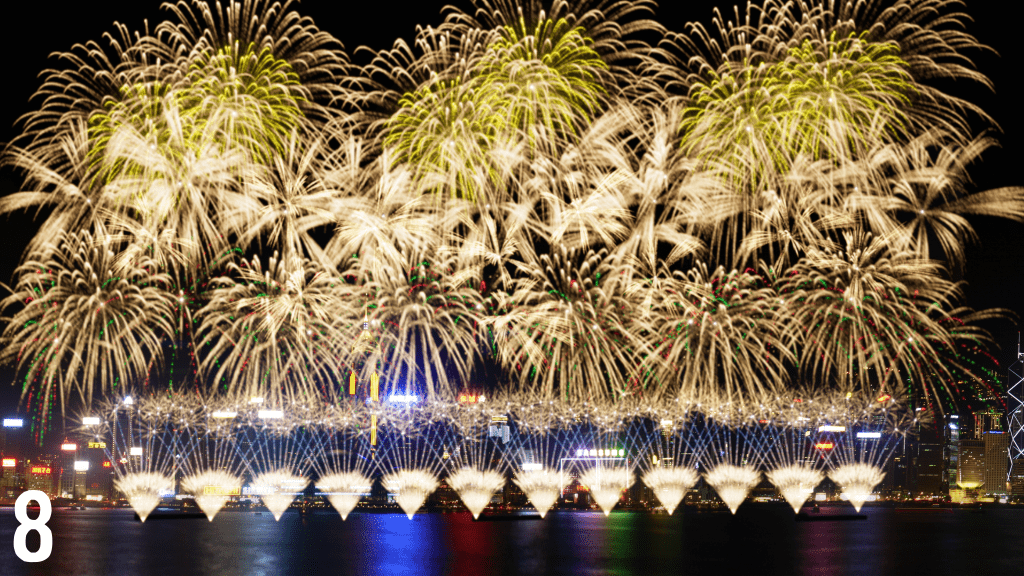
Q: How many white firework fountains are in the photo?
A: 12